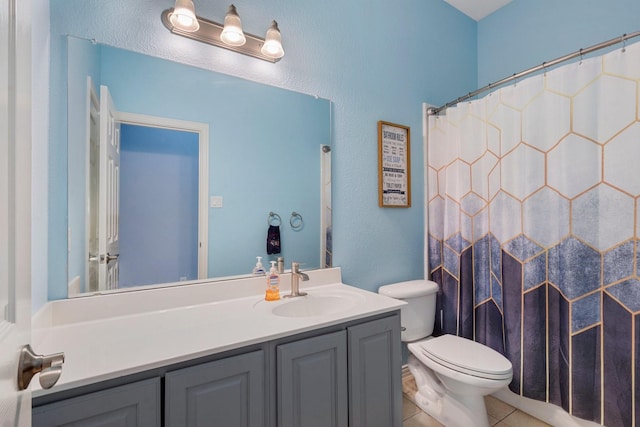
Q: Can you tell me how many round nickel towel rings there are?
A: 2